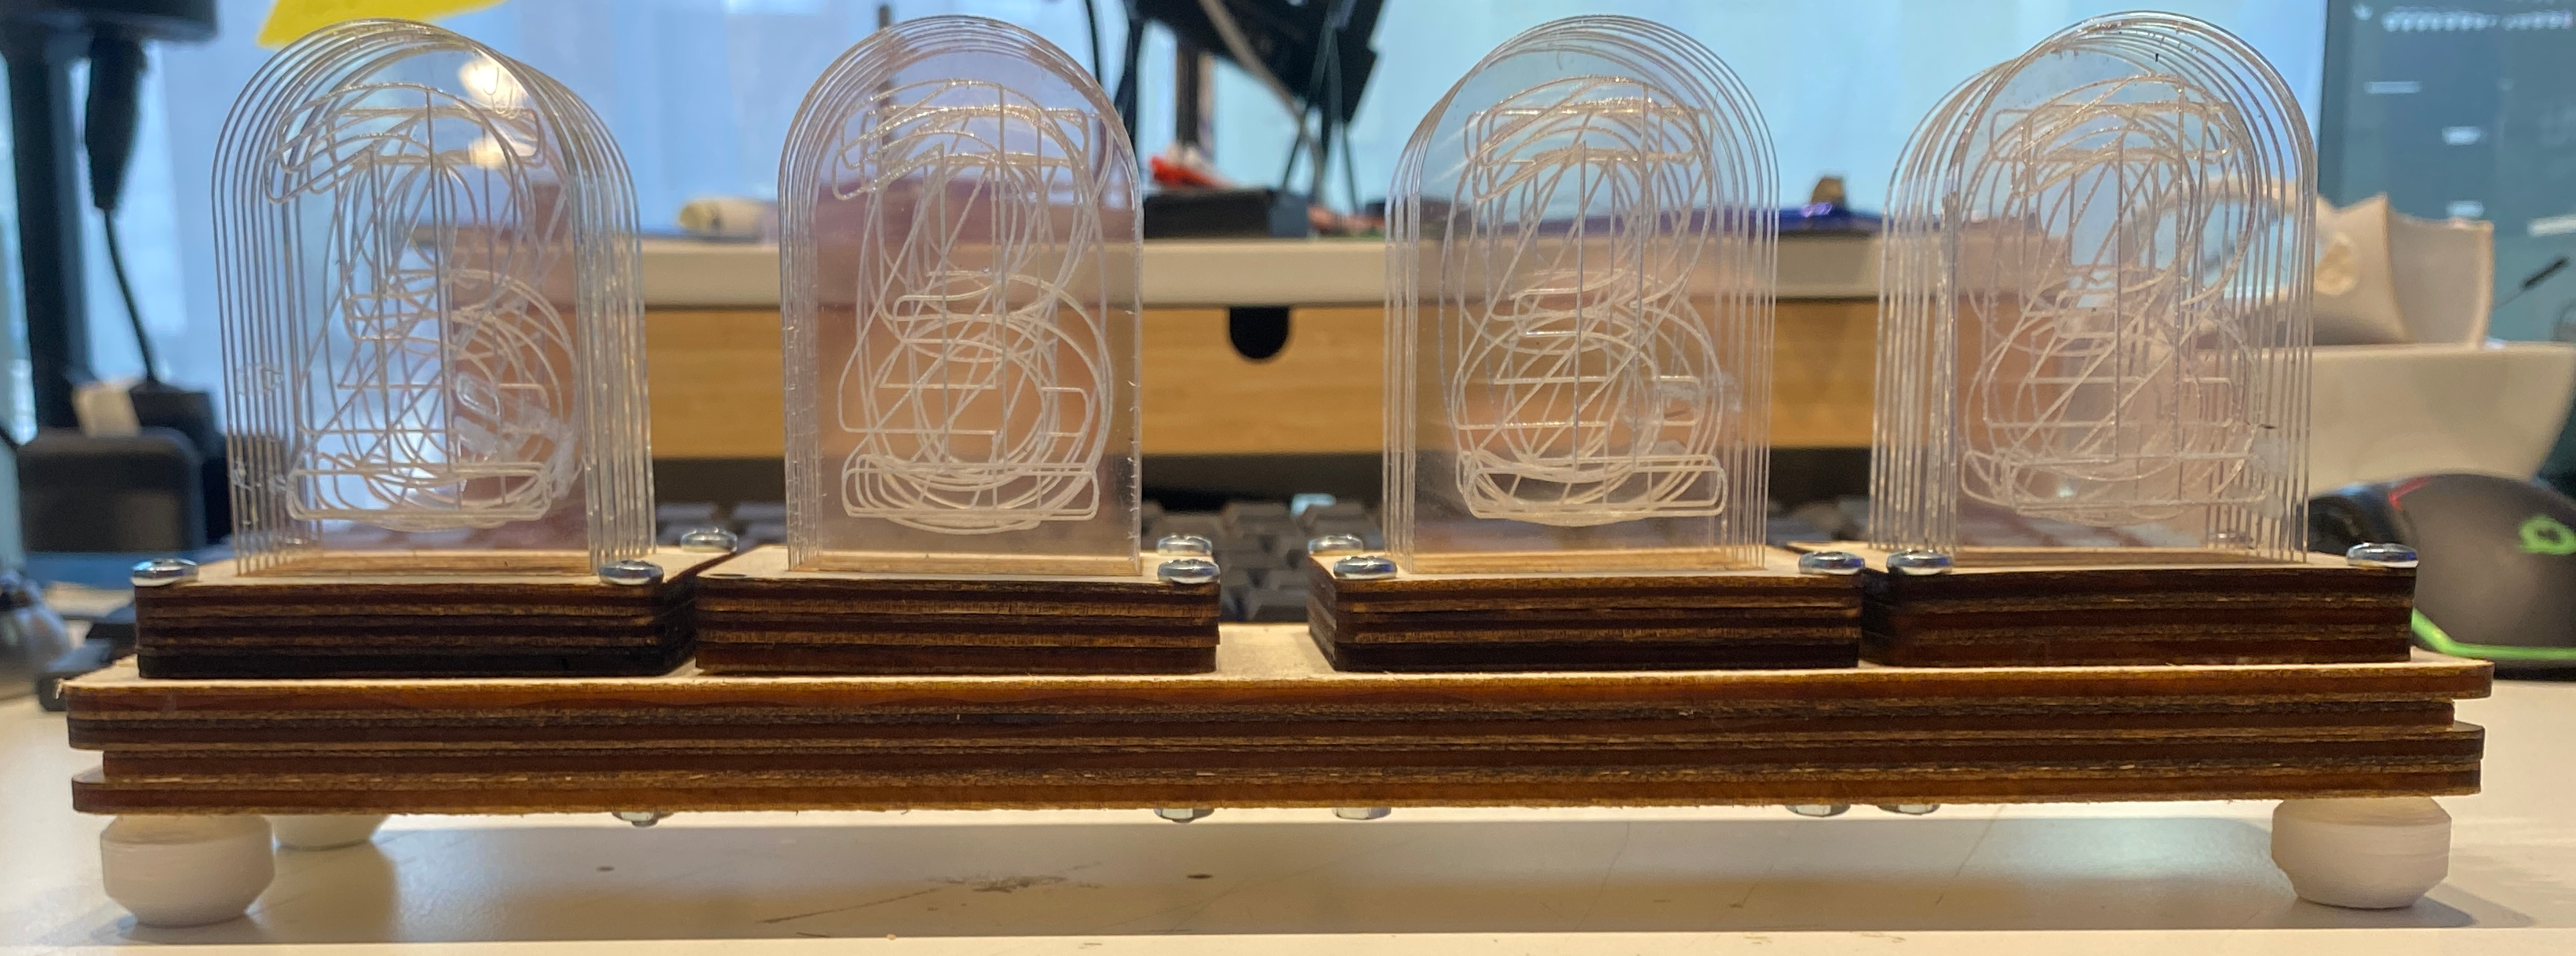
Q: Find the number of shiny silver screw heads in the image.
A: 10